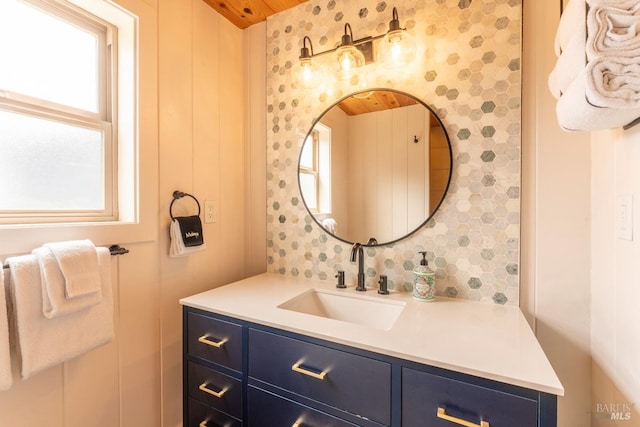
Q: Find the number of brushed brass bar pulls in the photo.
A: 6